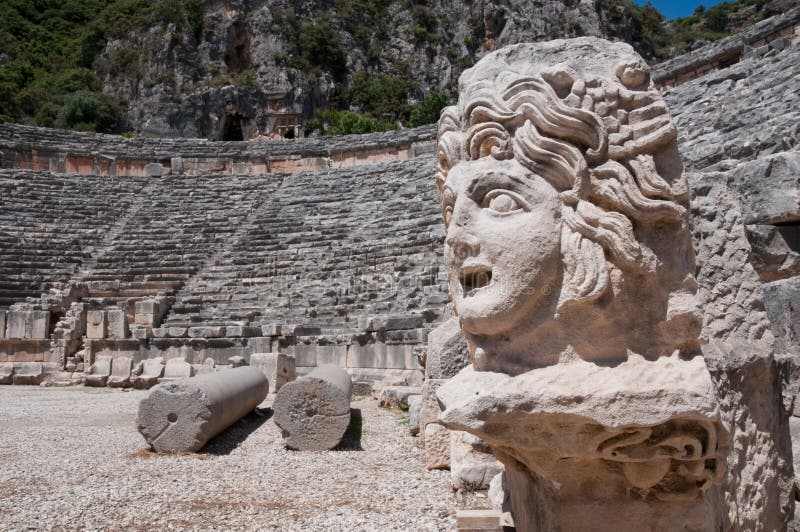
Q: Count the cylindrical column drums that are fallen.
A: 2